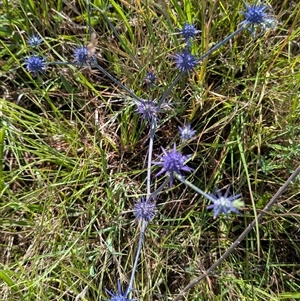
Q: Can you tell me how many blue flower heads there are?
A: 13